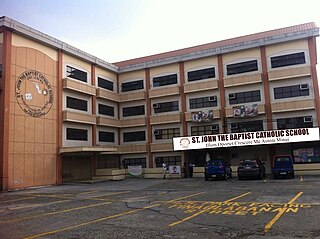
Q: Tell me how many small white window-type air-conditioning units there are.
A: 8